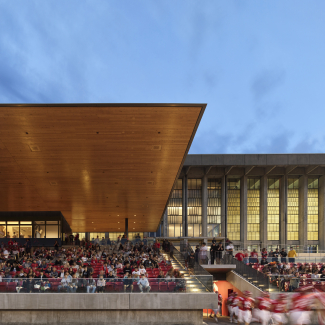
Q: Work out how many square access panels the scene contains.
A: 4